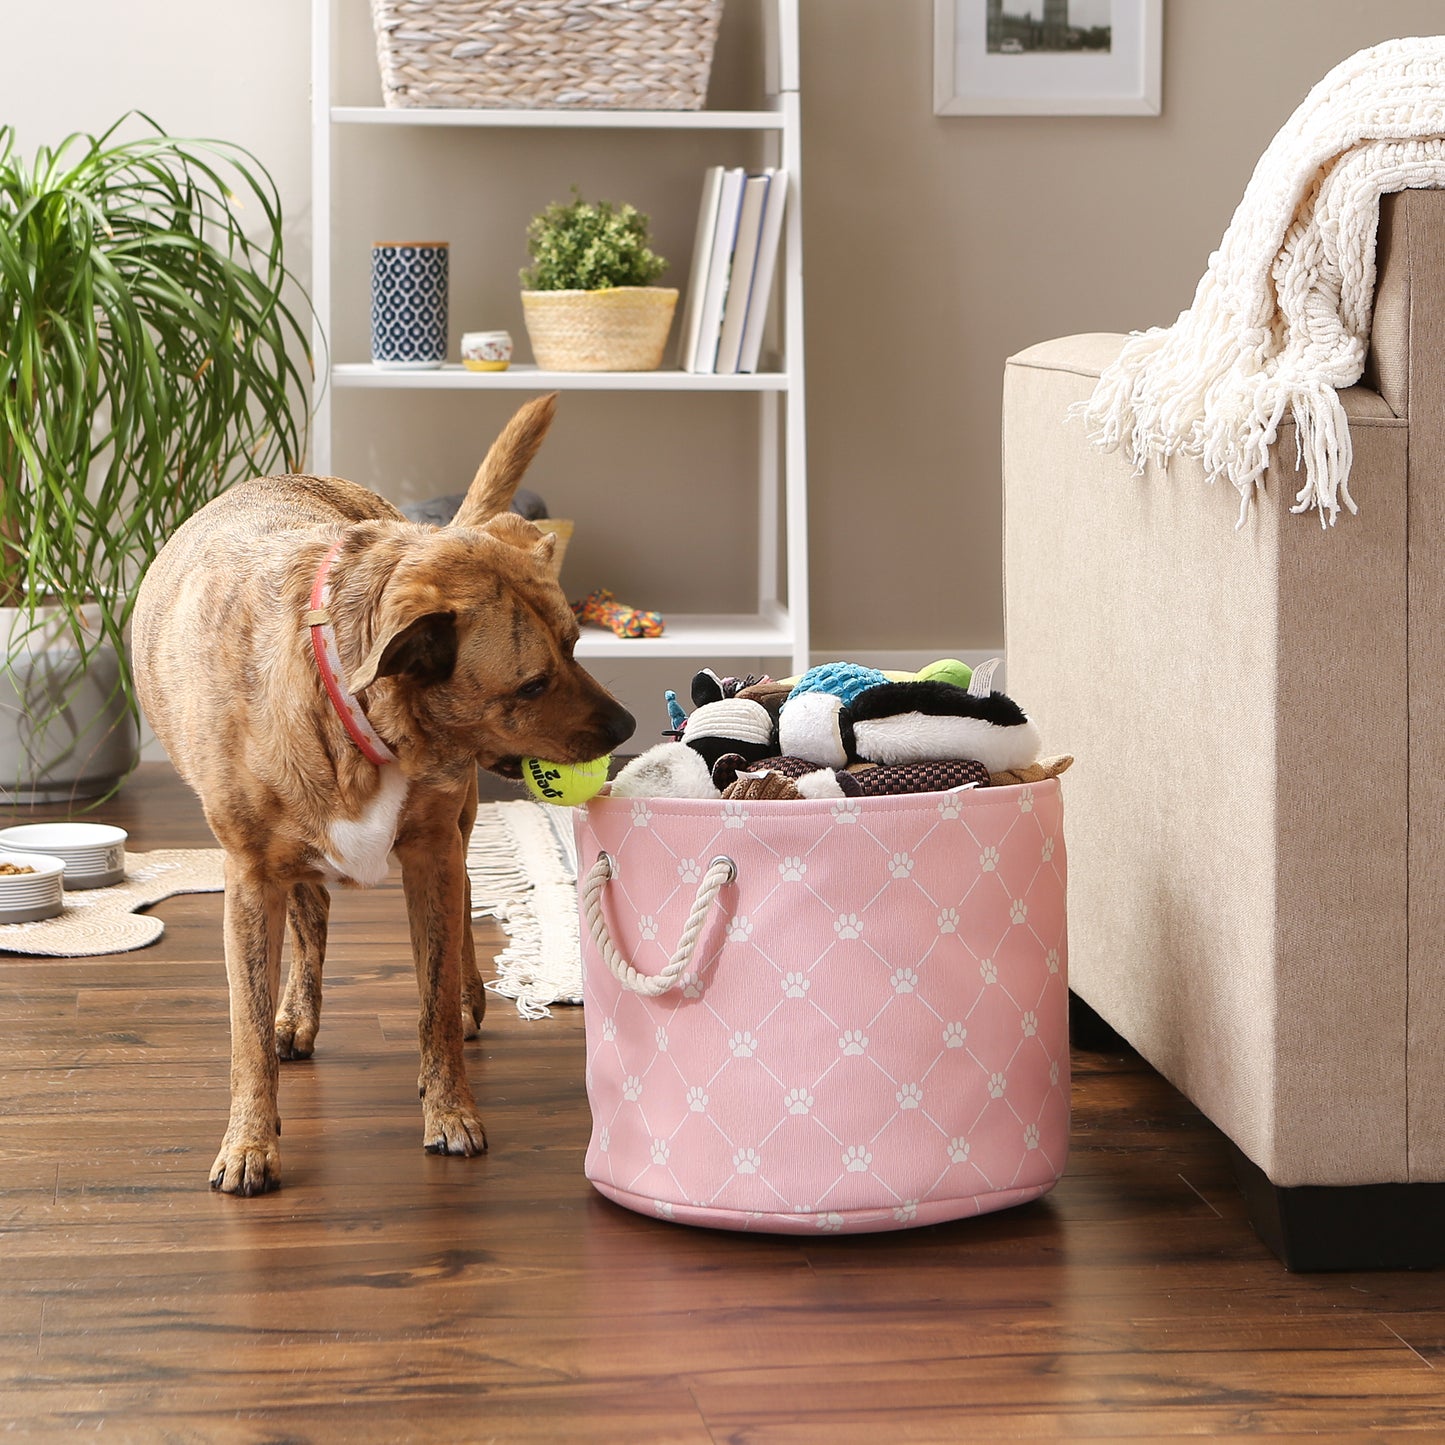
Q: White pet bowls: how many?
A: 2